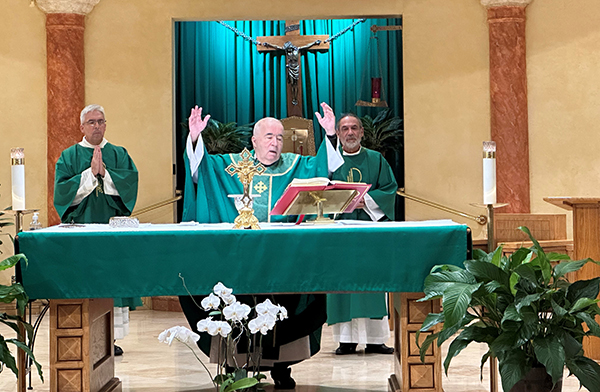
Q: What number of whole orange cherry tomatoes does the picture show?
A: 0